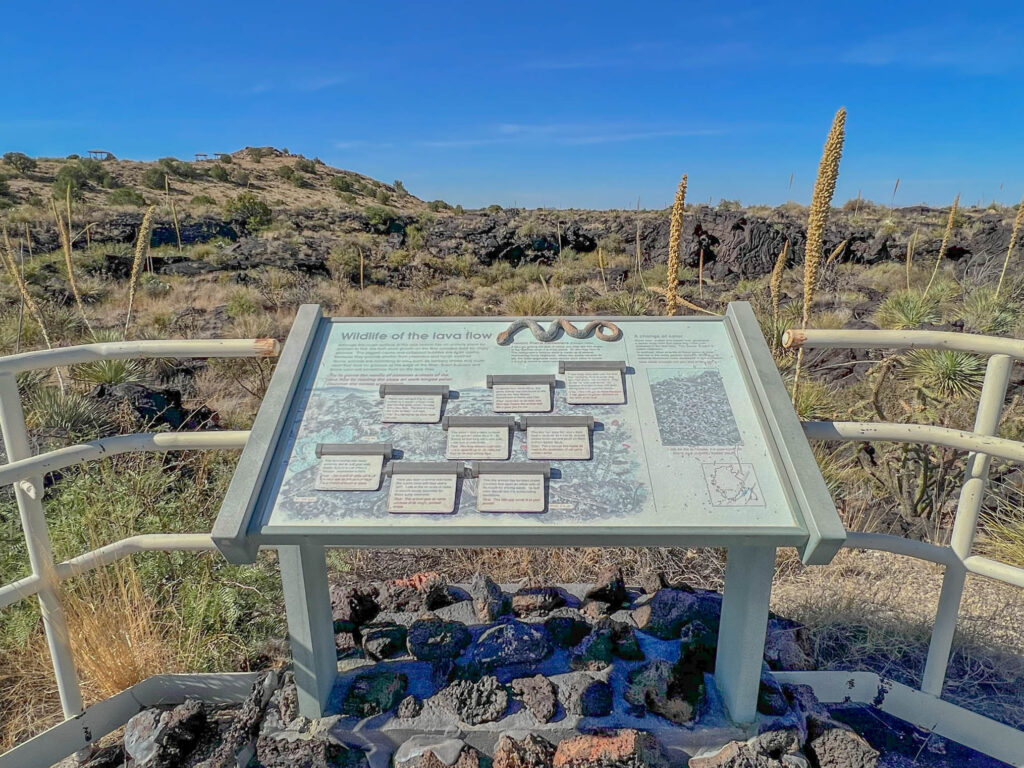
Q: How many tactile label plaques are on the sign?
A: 8